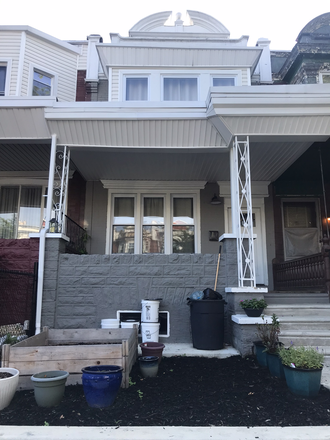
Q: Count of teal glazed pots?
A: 3